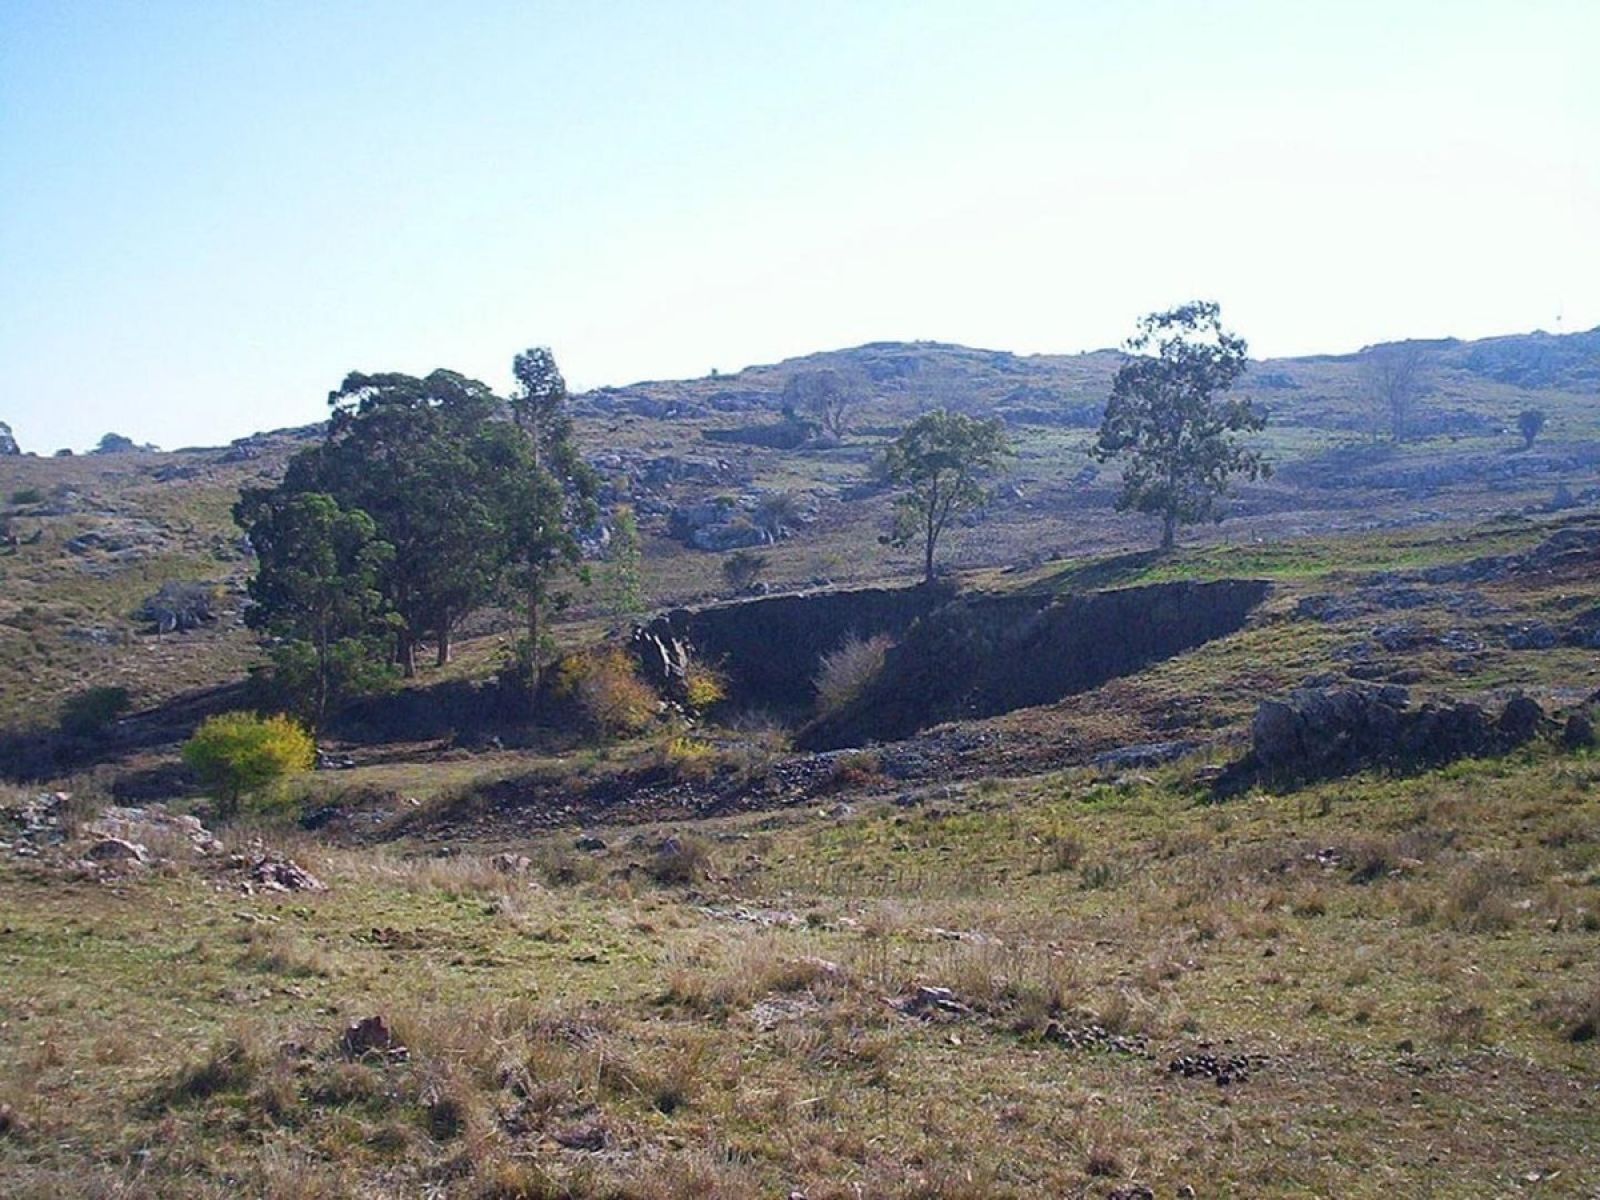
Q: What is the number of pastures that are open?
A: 1